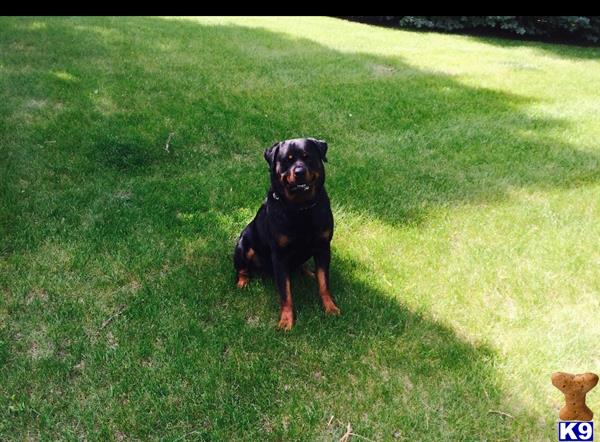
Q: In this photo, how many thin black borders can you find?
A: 1